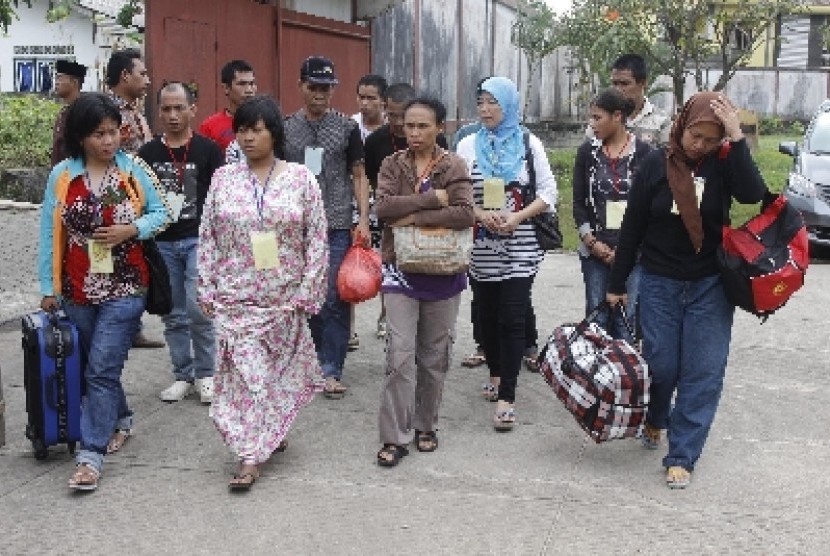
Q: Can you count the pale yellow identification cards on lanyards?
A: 5